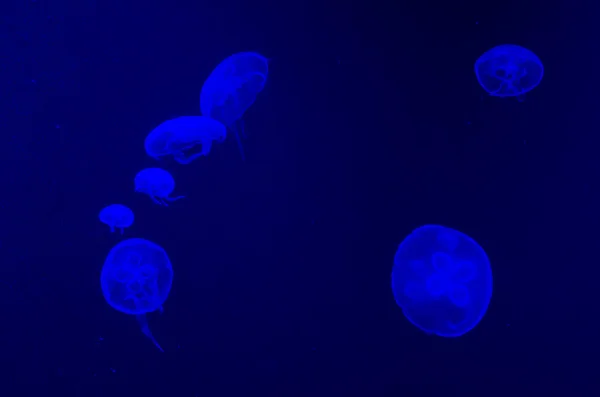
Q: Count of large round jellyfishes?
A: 2